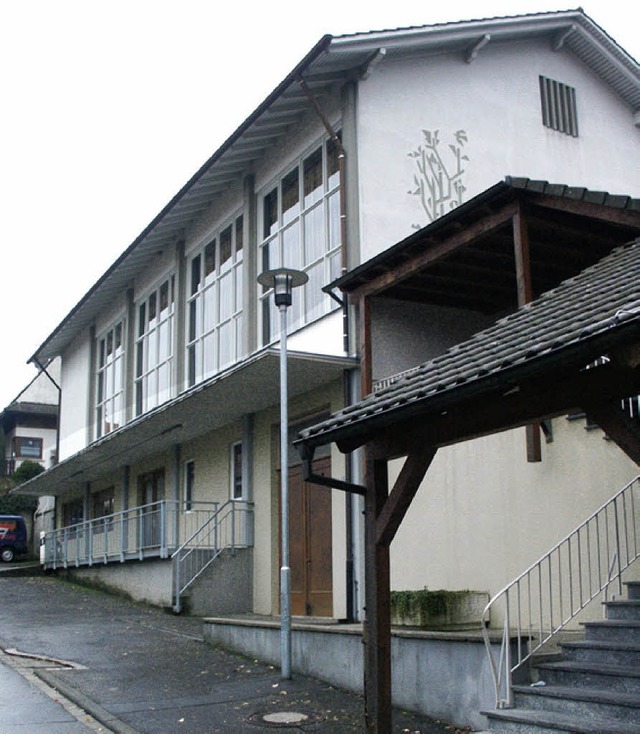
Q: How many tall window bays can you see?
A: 4